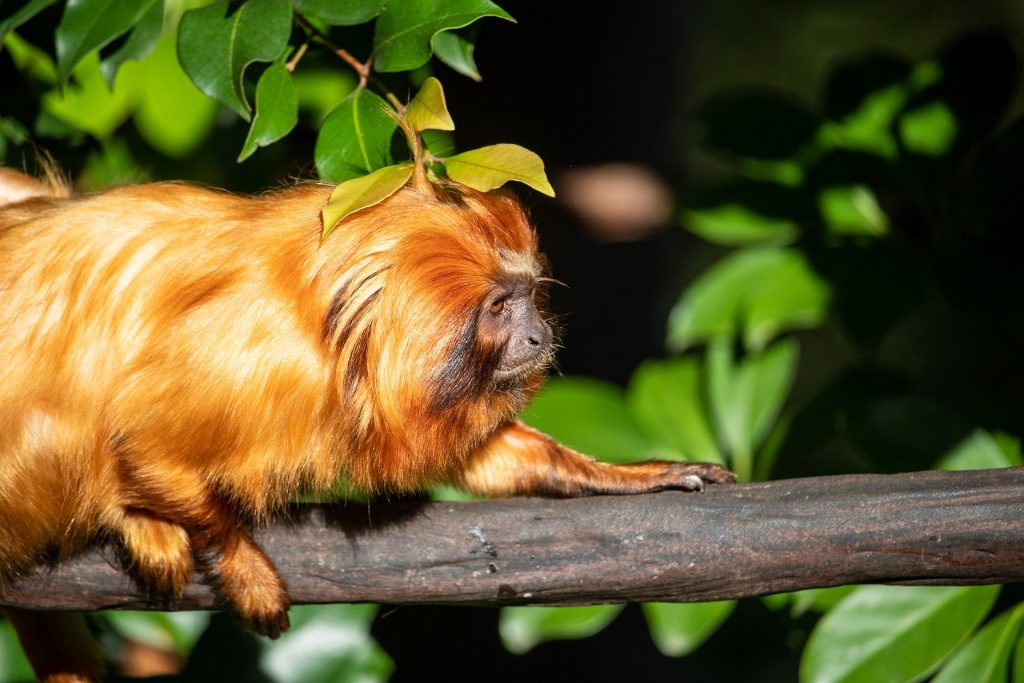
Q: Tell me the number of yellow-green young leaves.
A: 3